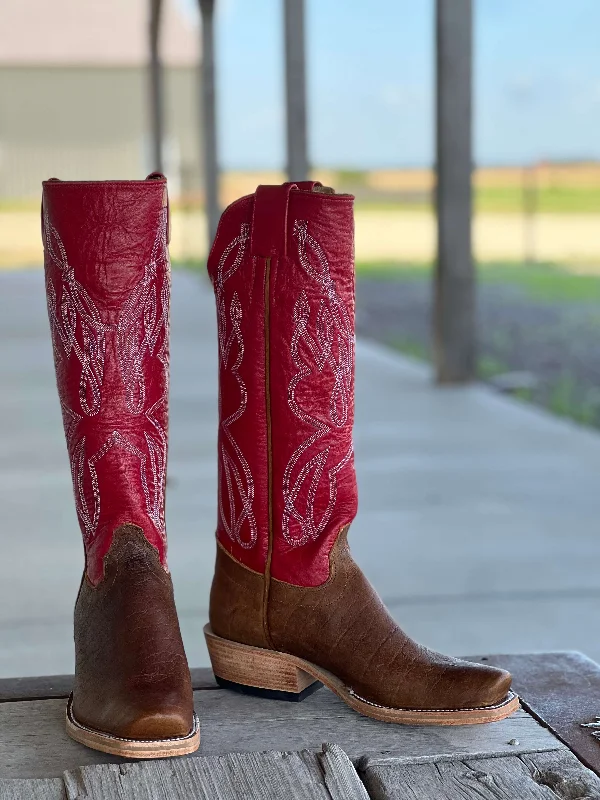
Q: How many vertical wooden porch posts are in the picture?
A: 4